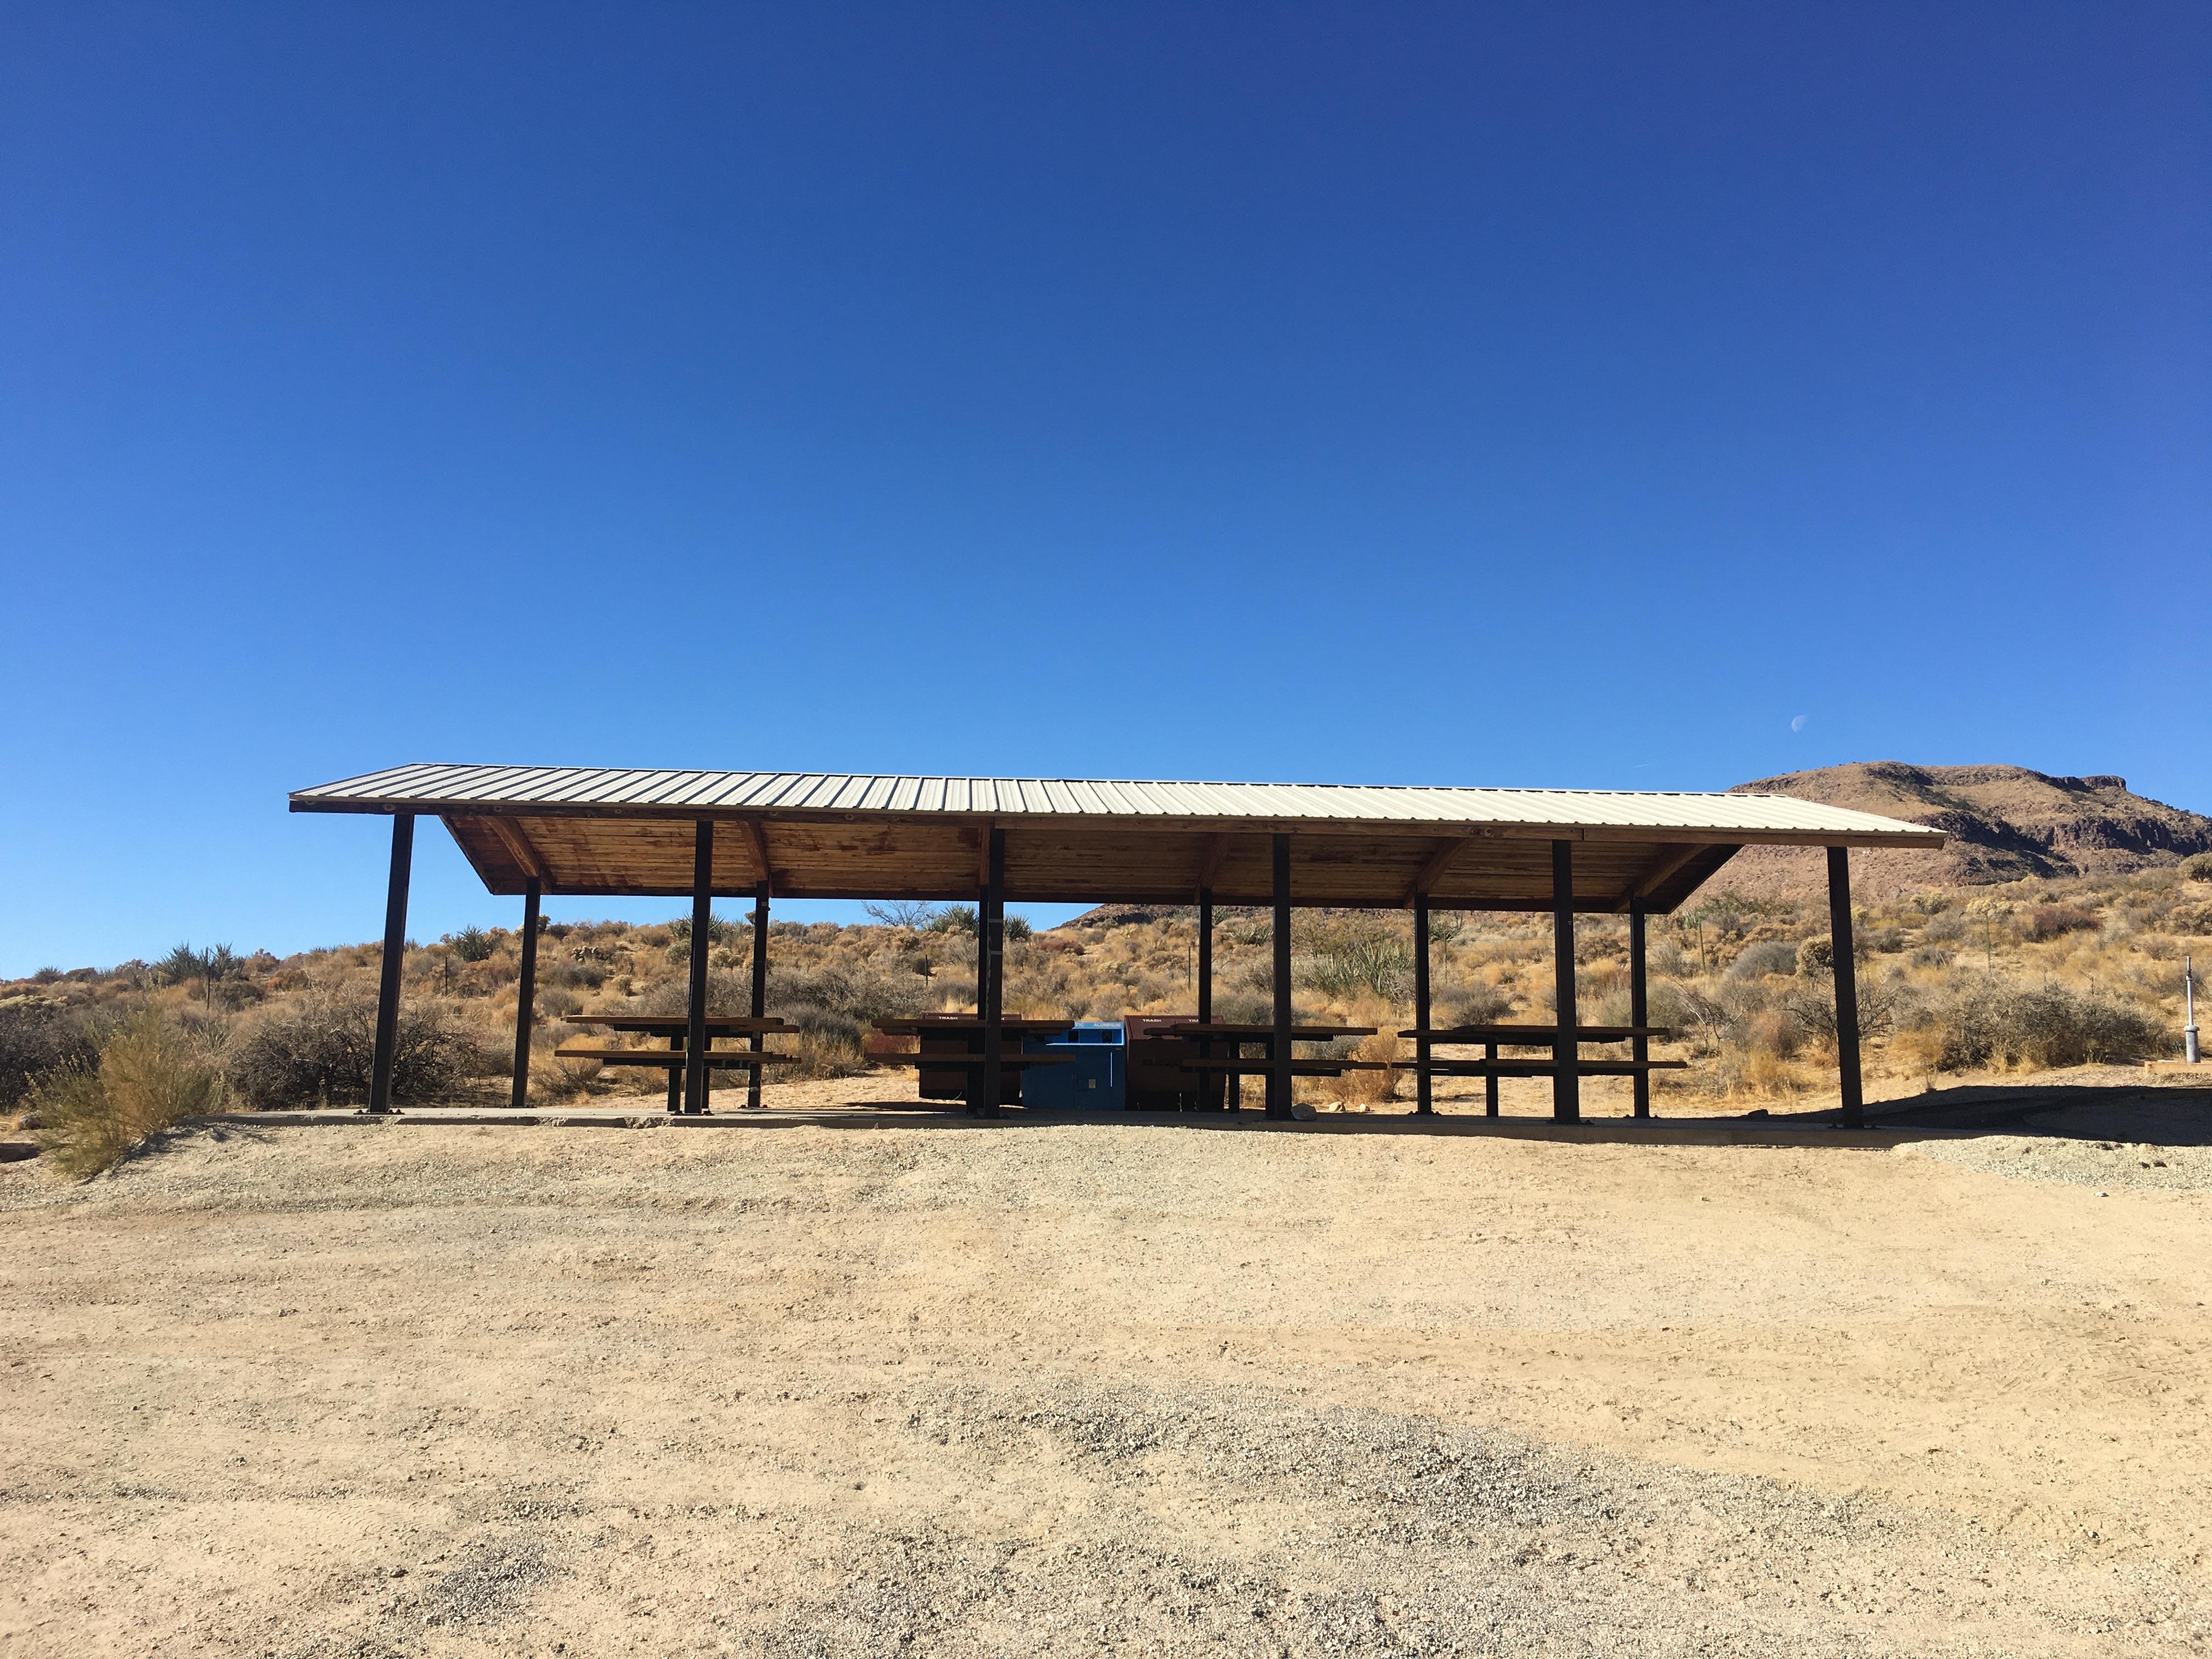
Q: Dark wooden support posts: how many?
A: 12